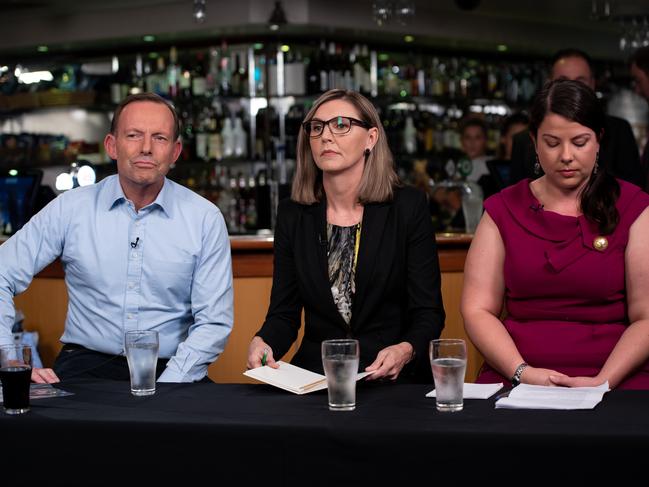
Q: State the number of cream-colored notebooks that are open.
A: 1